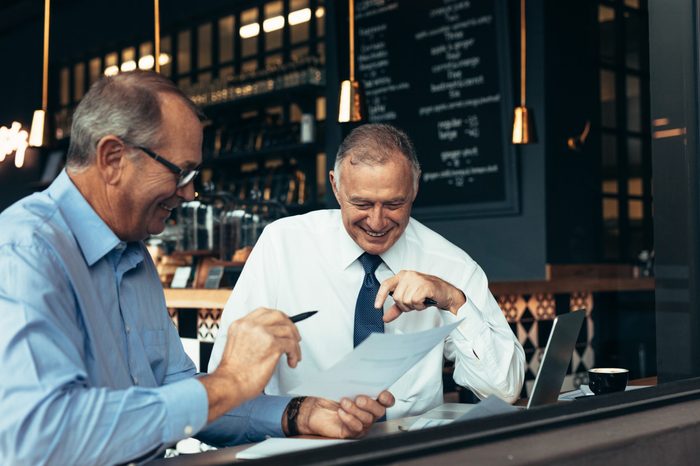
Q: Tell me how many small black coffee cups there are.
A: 1